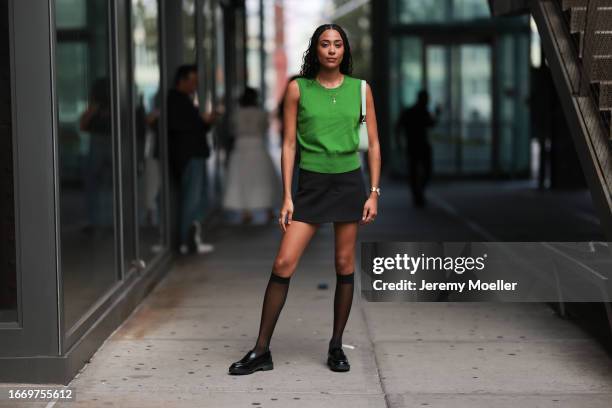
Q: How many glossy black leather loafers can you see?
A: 2